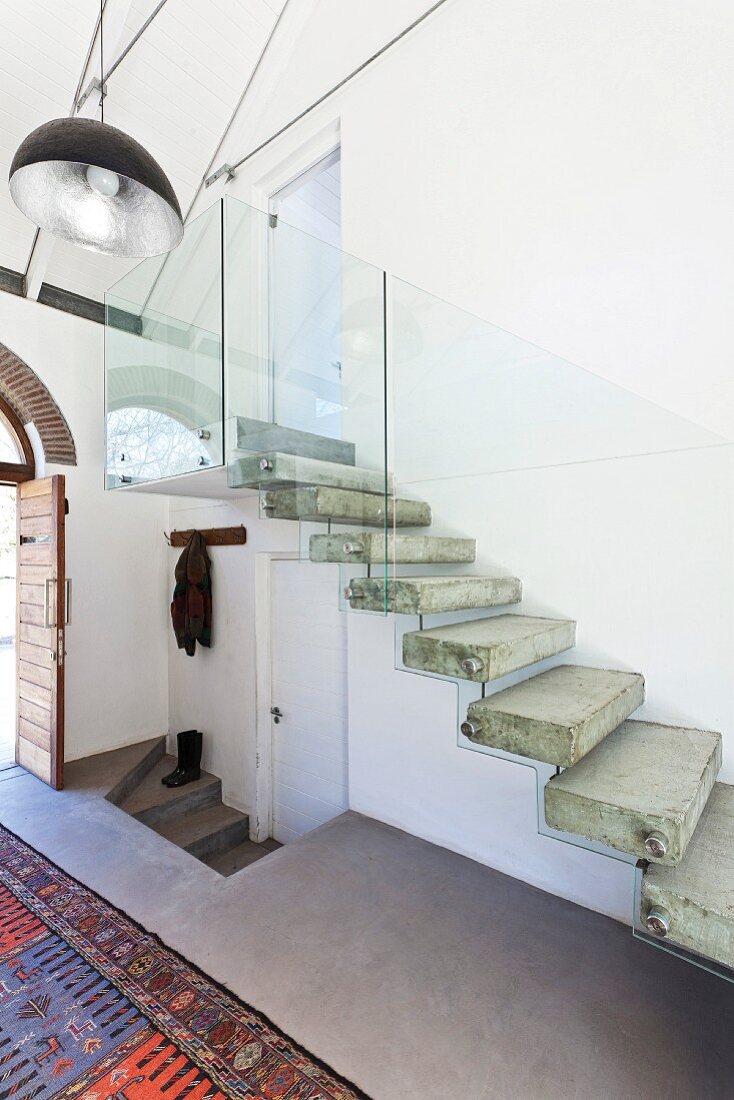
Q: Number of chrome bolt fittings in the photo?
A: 12